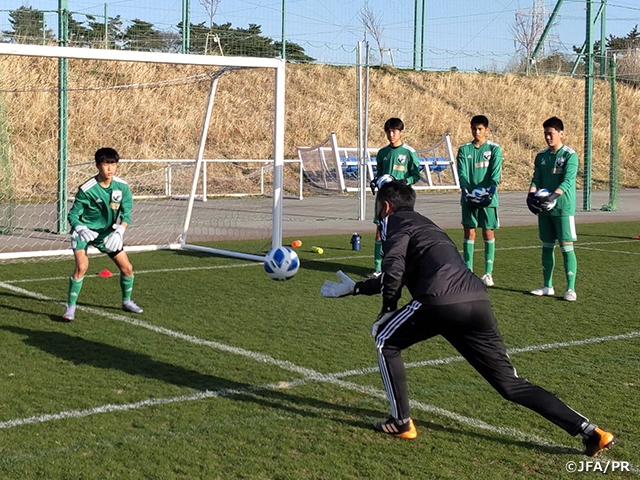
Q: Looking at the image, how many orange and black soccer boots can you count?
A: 2